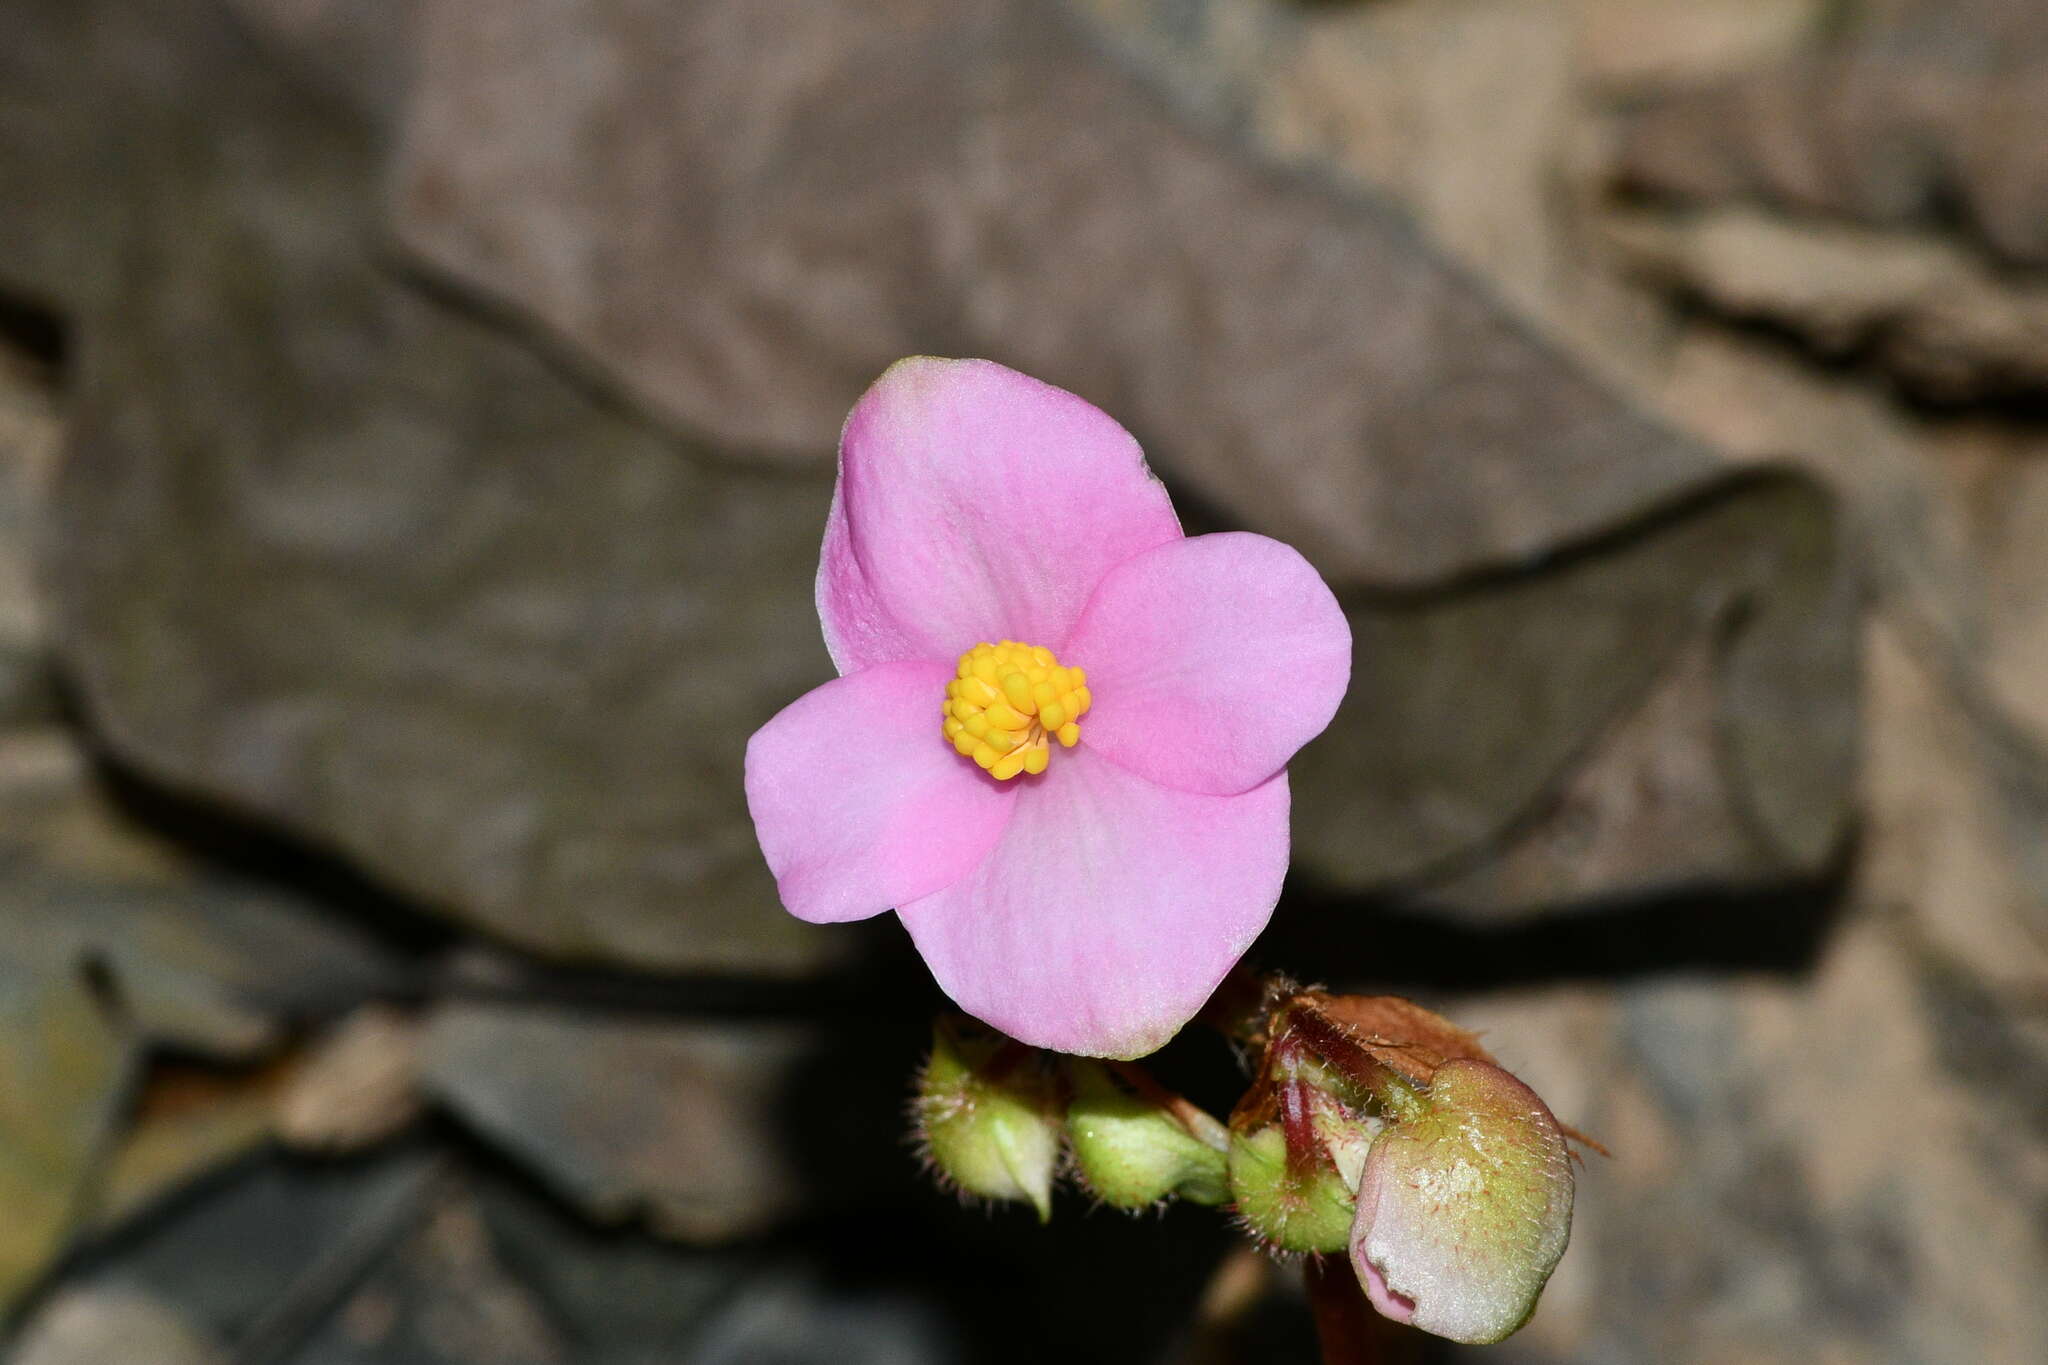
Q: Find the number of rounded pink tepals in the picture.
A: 4